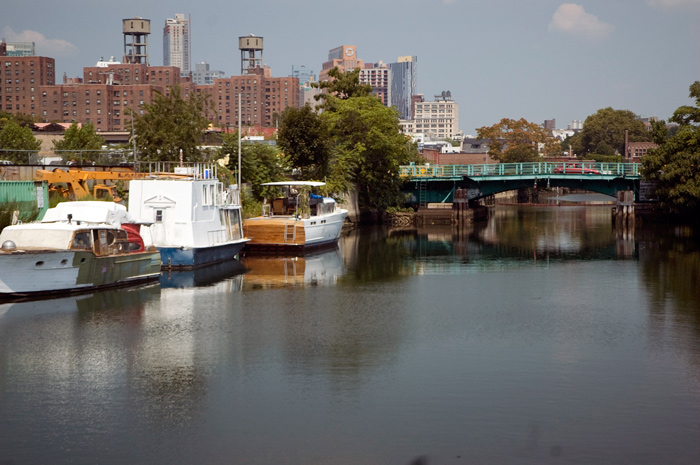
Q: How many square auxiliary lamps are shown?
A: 0